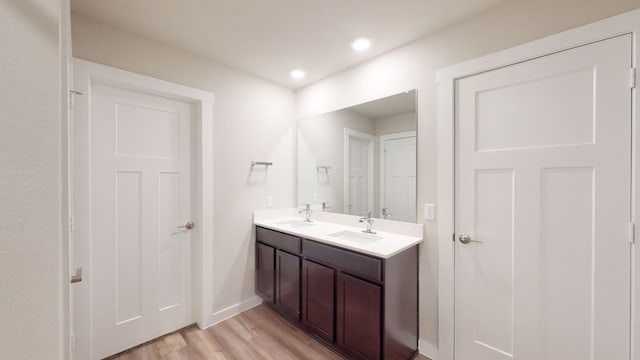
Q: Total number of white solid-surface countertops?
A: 1